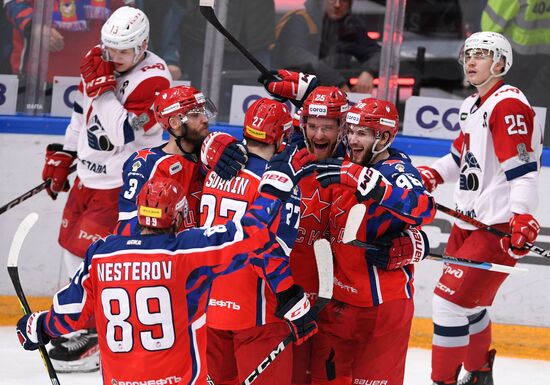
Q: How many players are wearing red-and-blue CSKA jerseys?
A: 5